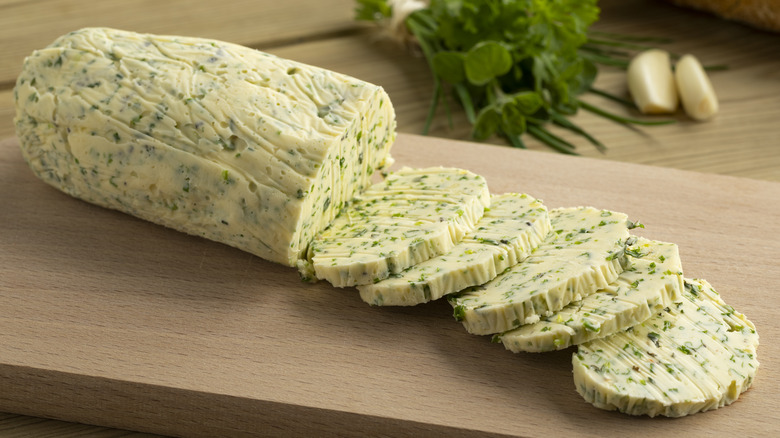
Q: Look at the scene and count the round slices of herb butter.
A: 5